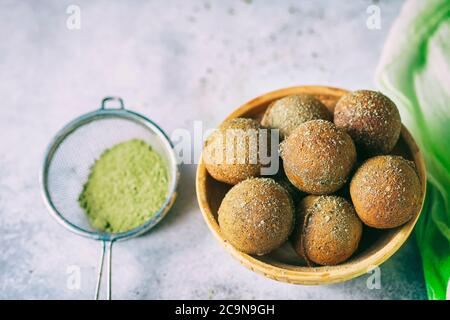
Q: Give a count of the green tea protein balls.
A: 7